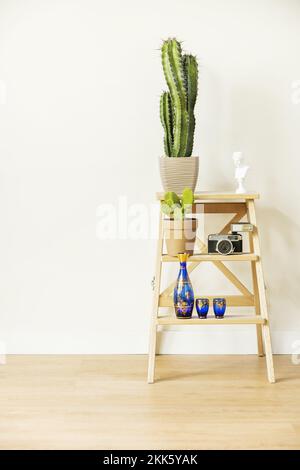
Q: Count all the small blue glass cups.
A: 2